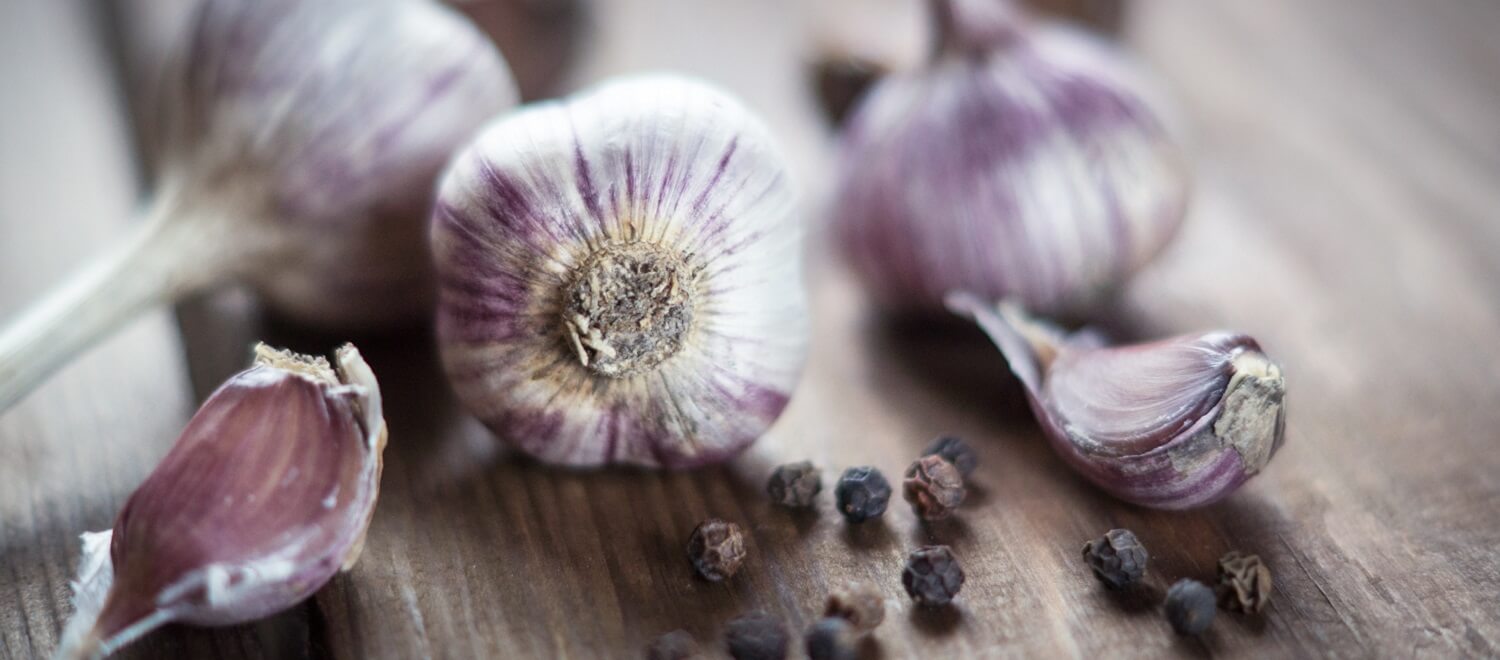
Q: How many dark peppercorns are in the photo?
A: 13